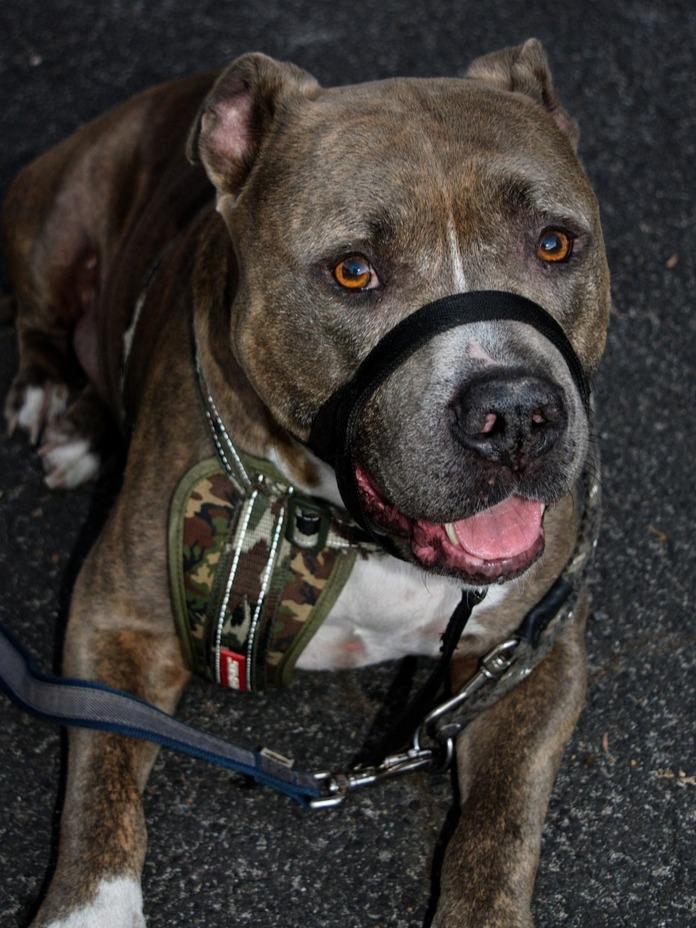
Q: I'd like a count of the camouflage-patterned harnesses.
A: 1